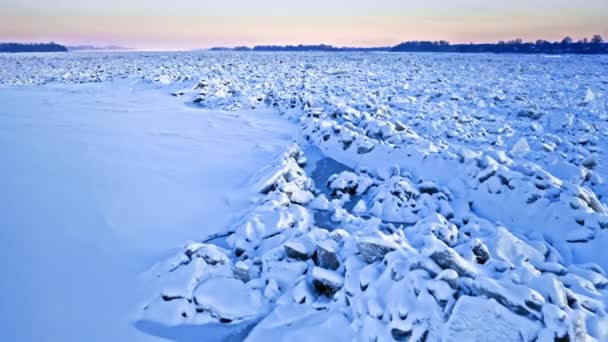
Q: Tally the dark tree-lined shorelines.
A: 2